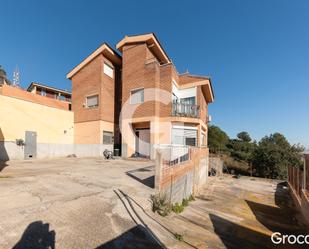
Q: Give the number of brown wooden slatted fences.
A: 1